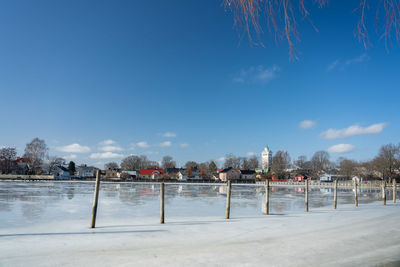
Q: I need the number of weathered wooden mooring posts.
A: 9